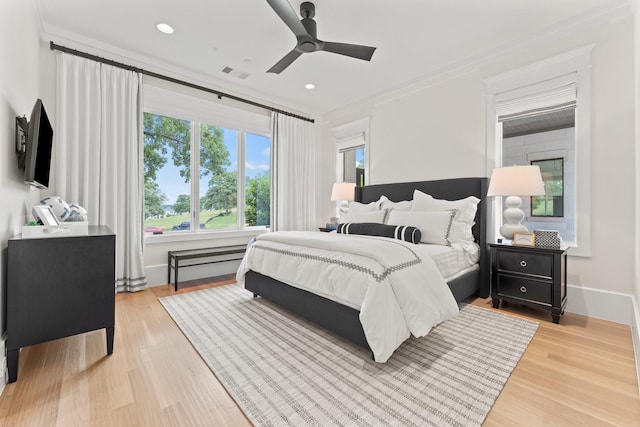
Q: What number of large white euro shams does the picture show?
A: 3